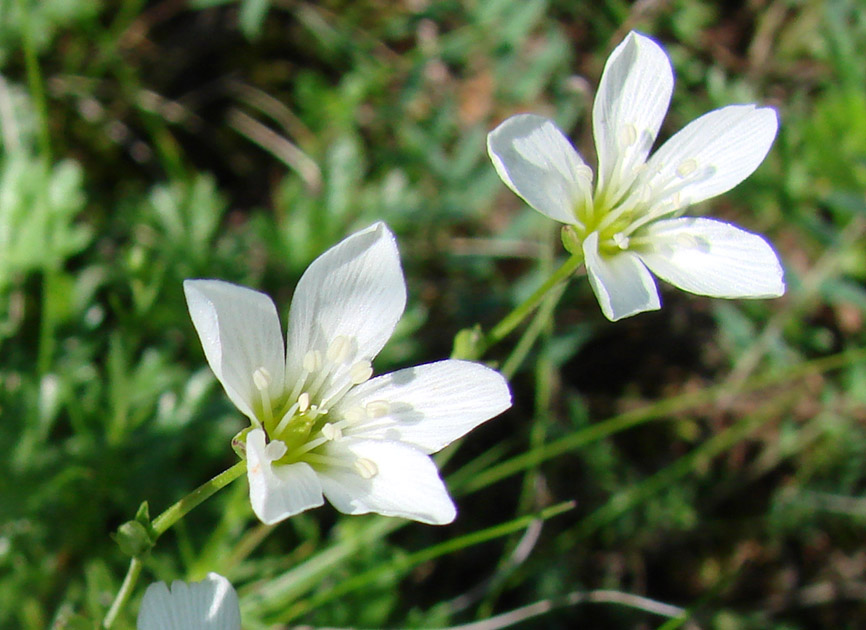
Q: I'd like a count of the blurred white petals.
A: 1